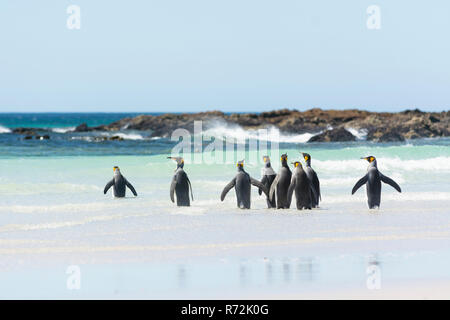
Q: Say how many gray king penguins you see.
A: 8